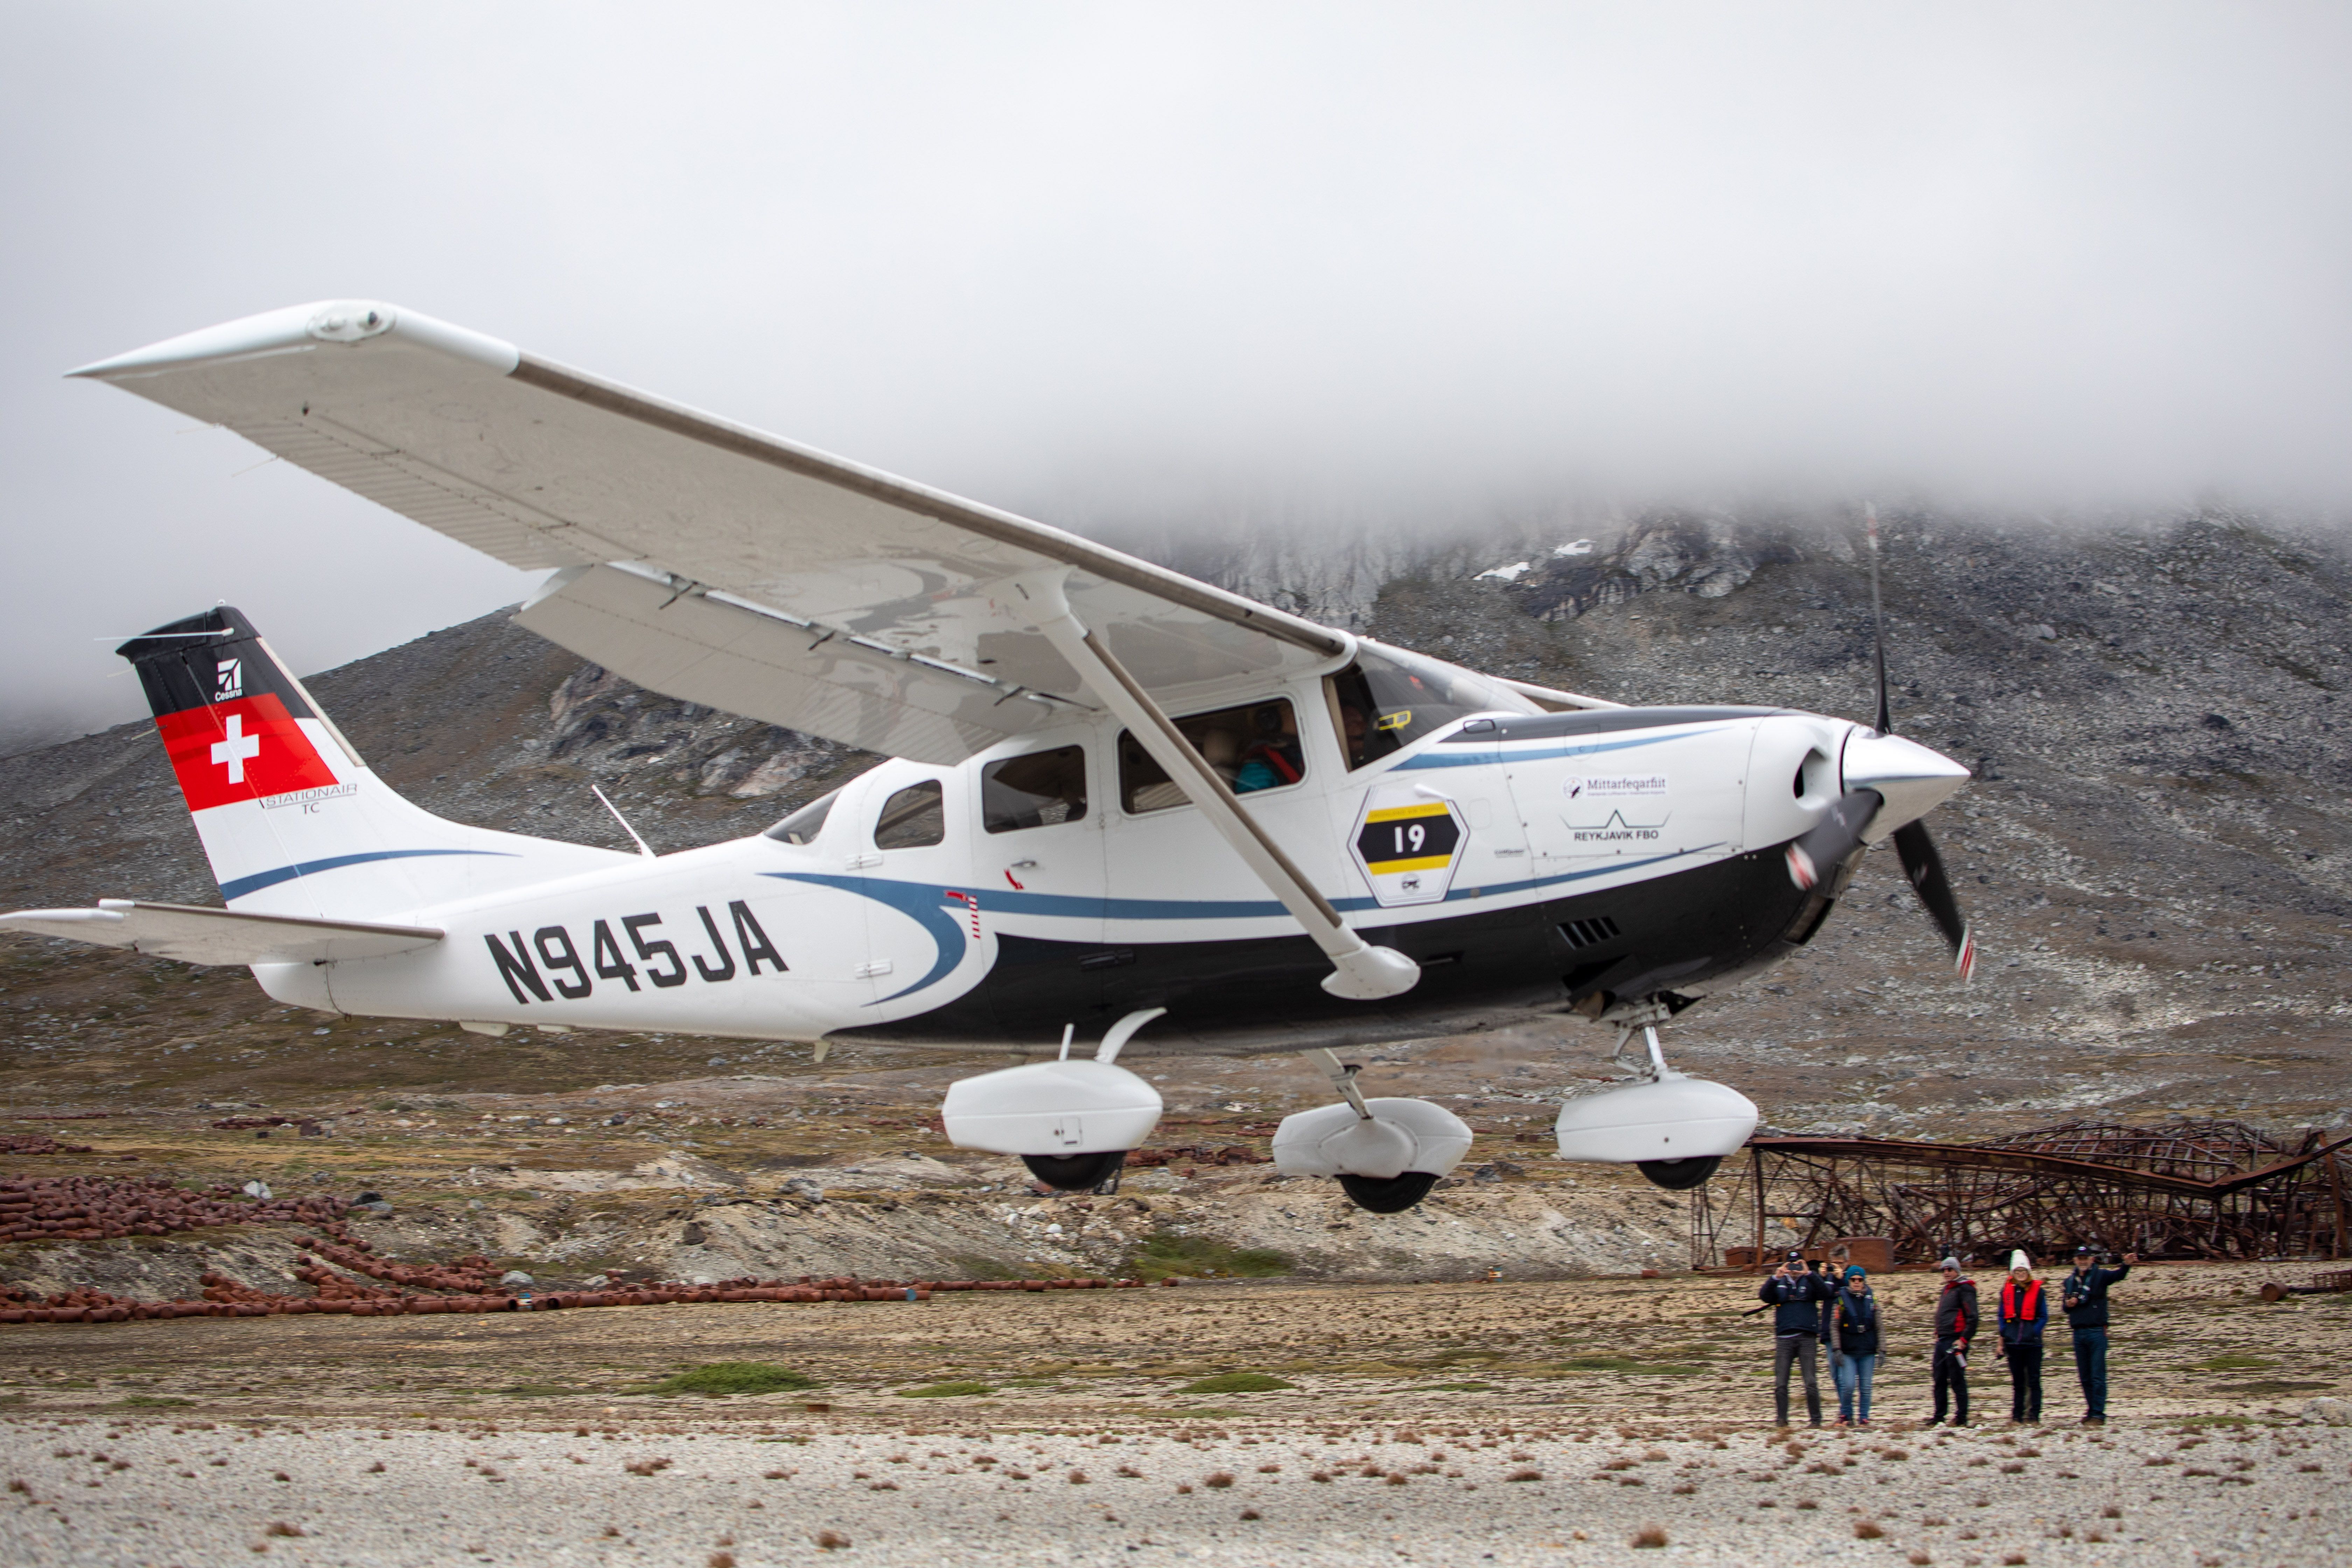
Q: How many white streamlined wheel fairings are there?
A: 3